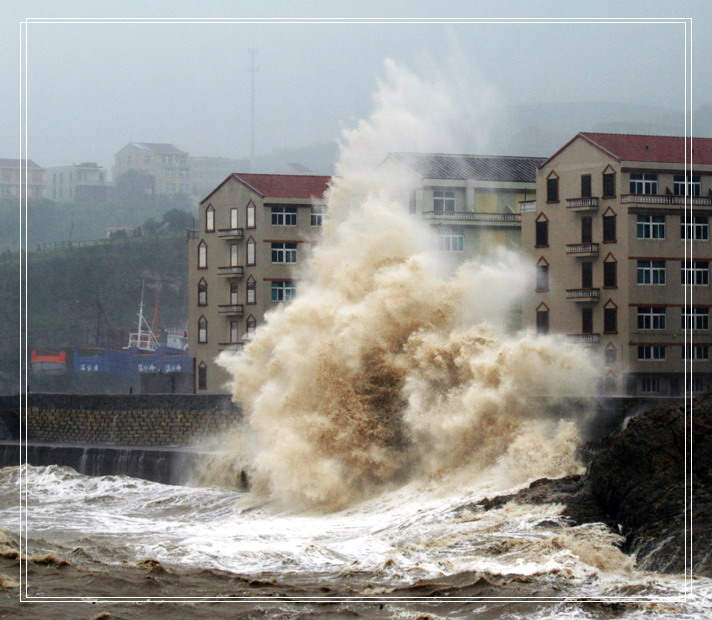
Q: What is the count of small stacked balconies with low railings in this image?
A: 8